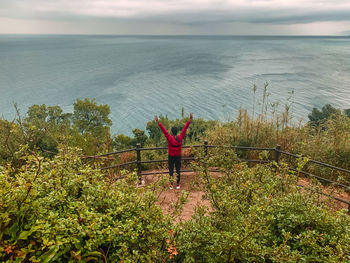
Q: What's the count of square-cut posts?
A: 3